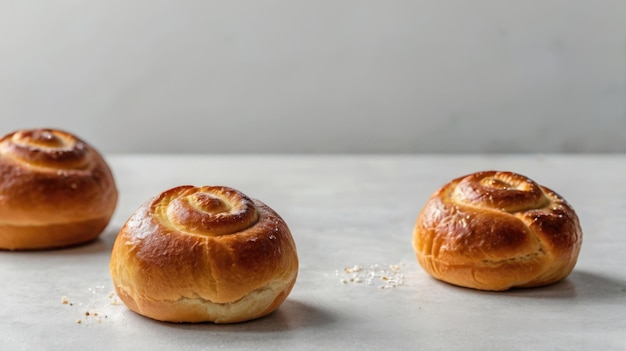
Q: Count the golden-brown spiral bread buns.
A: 3